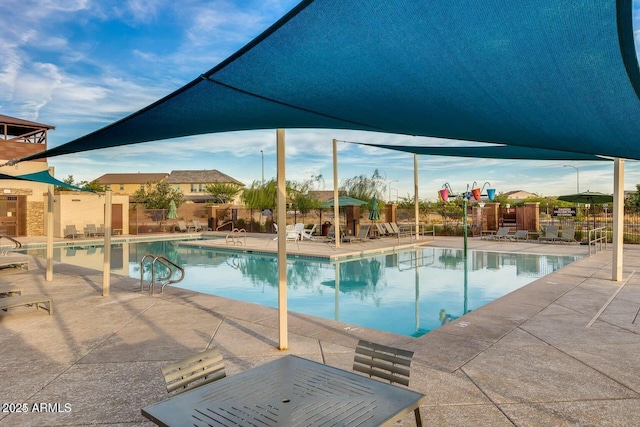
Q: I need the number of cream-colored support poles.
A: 6